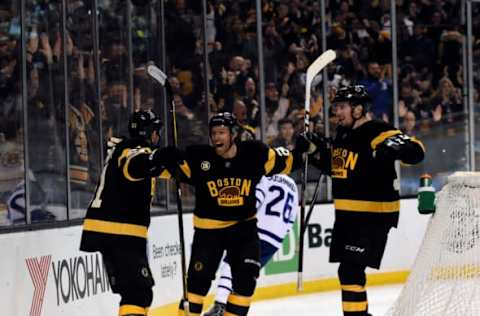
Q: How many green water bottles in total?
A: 1